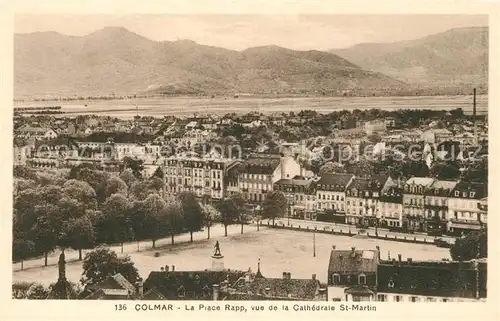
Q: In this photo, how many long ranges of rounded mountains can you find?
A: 2